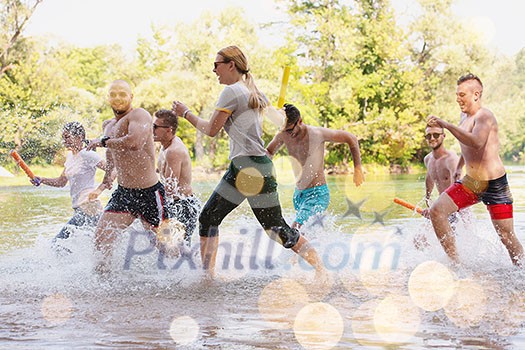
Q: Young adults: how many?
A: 7